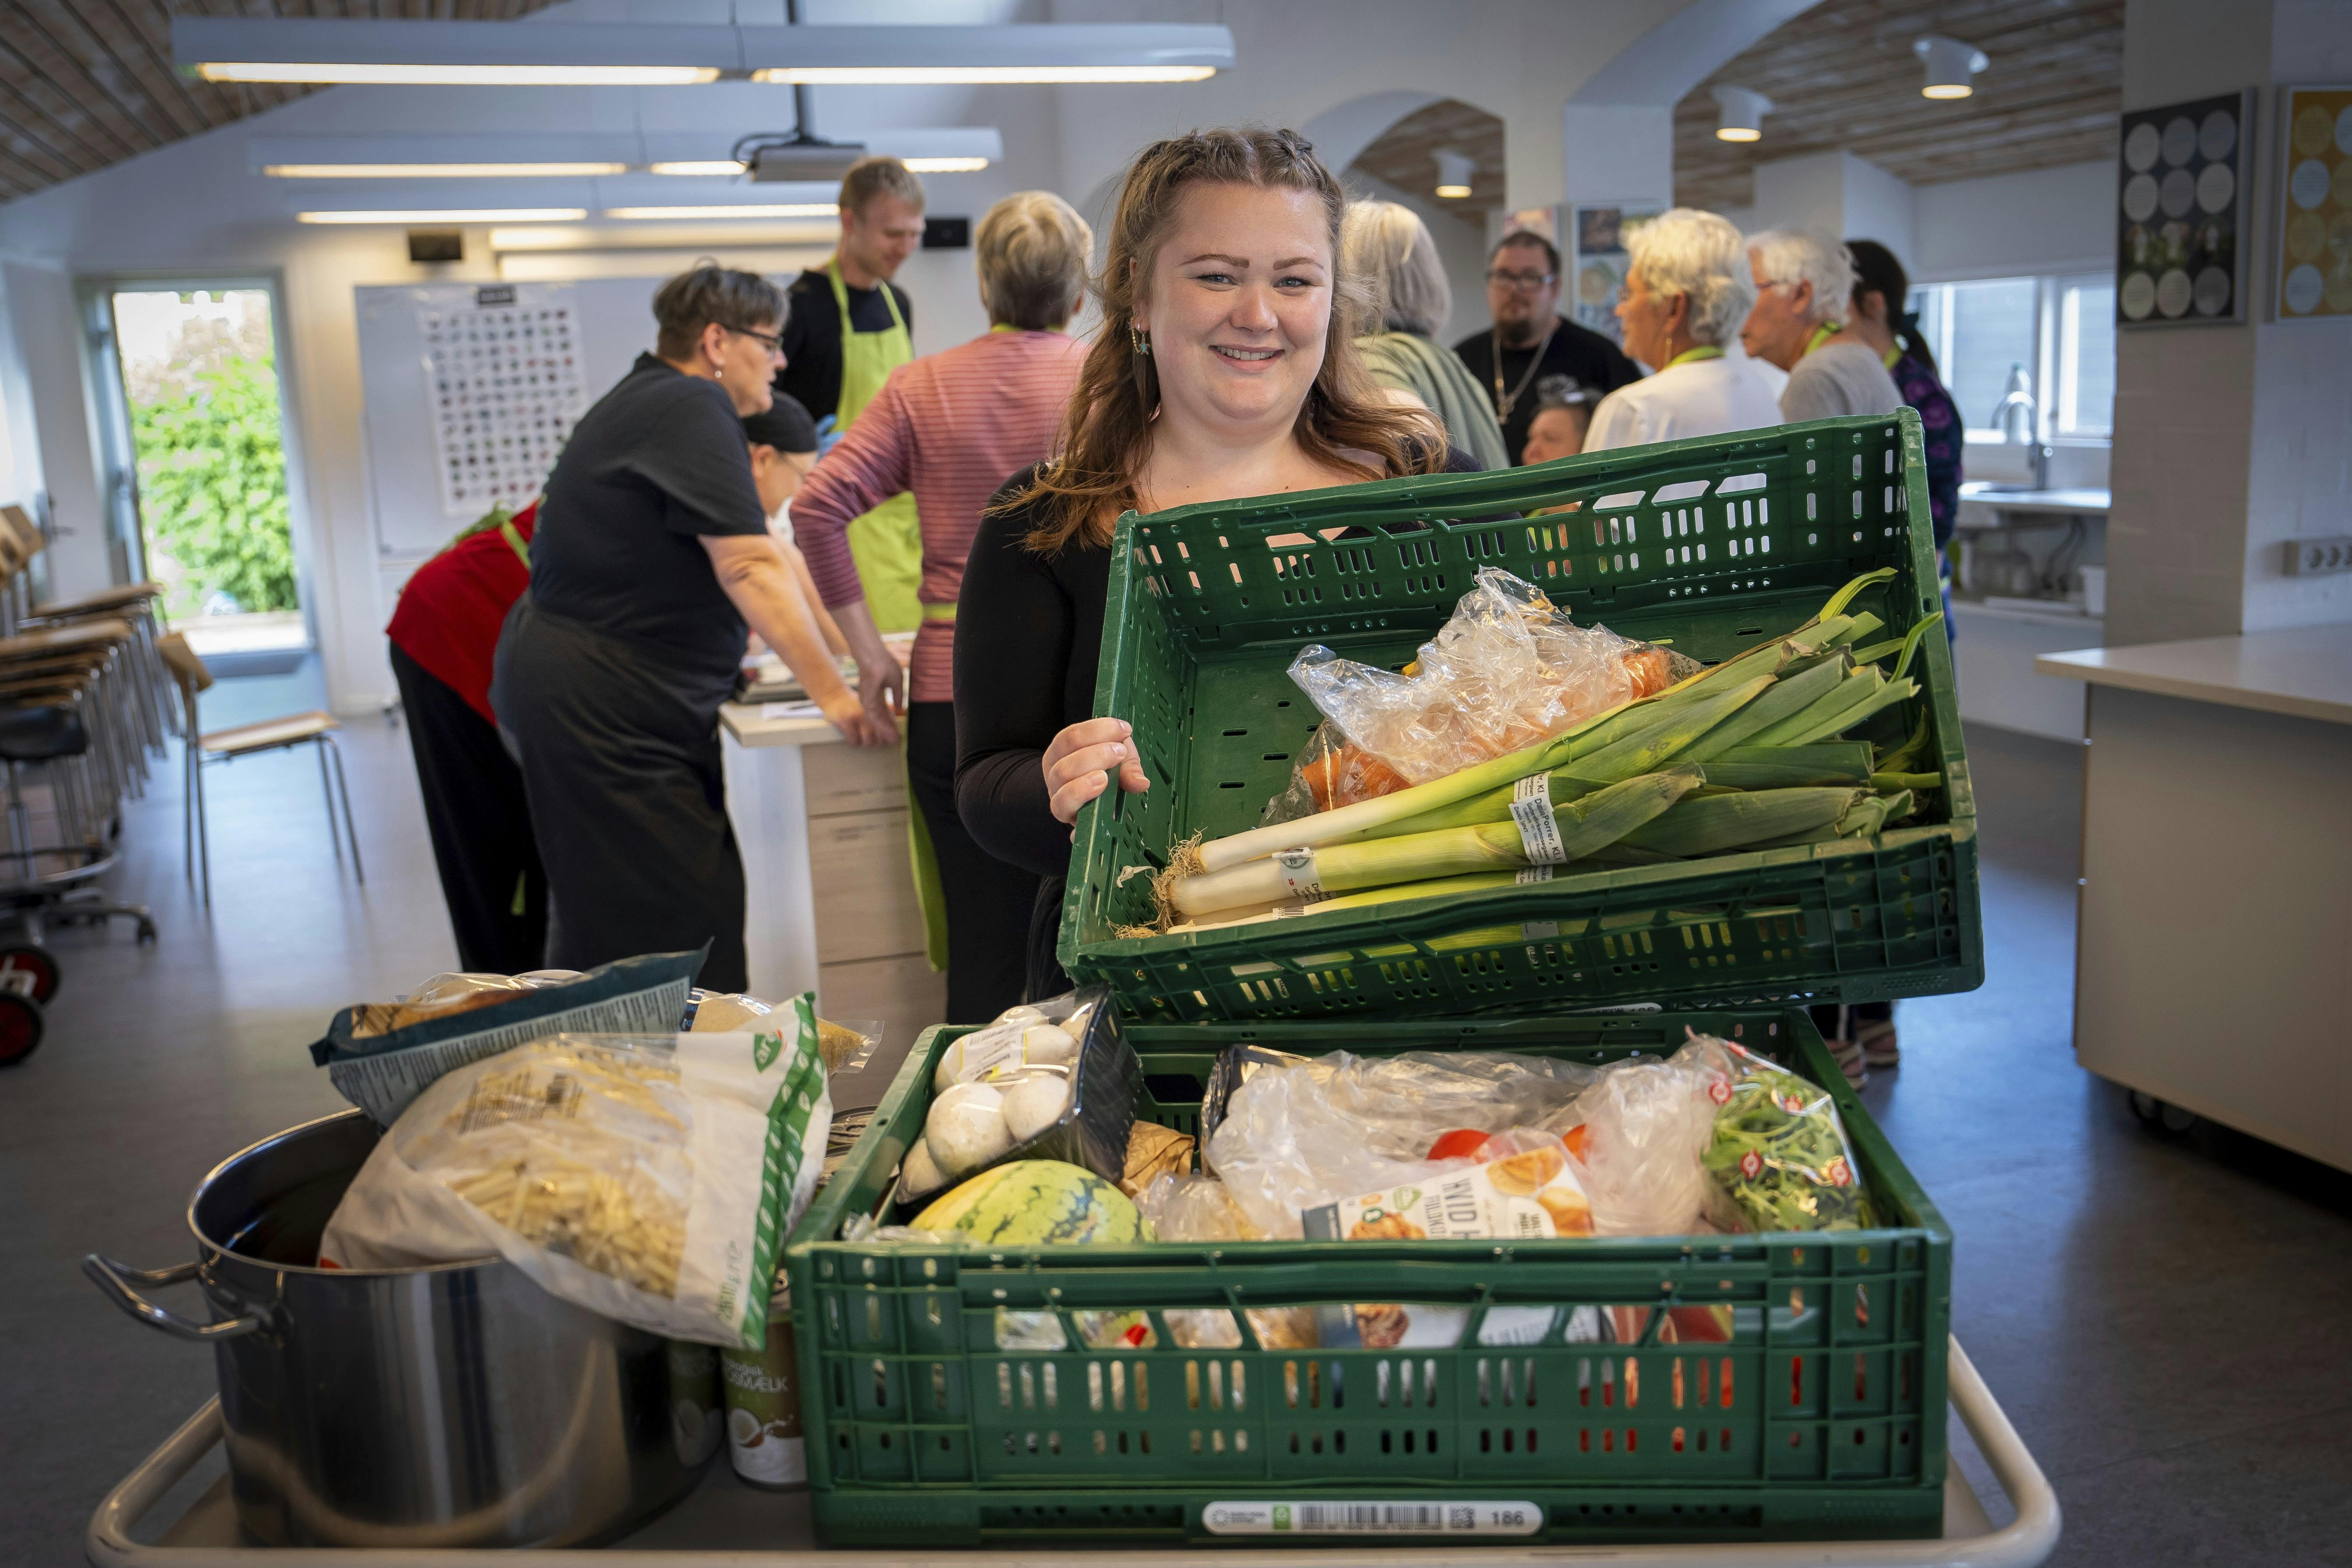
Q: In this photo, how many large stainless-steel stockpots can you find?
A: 1